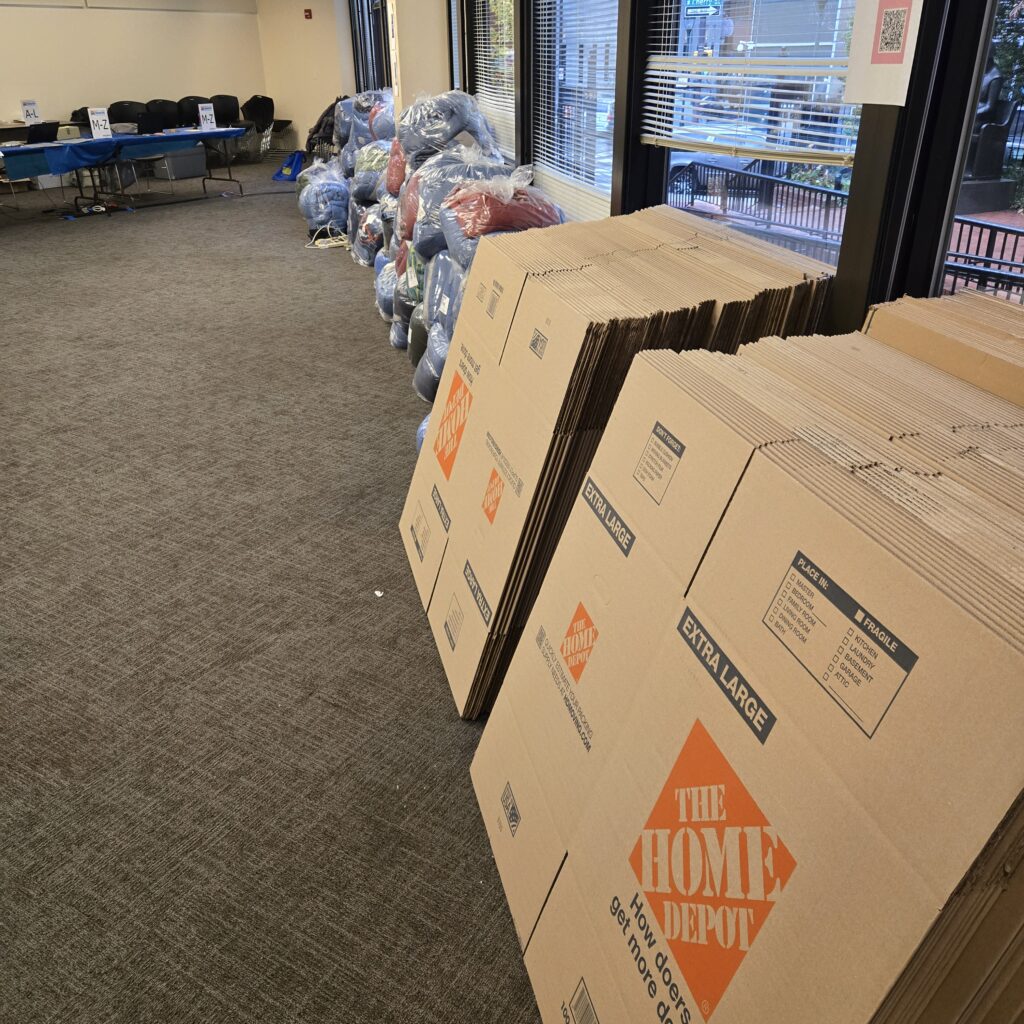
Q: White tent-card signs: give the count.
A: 3